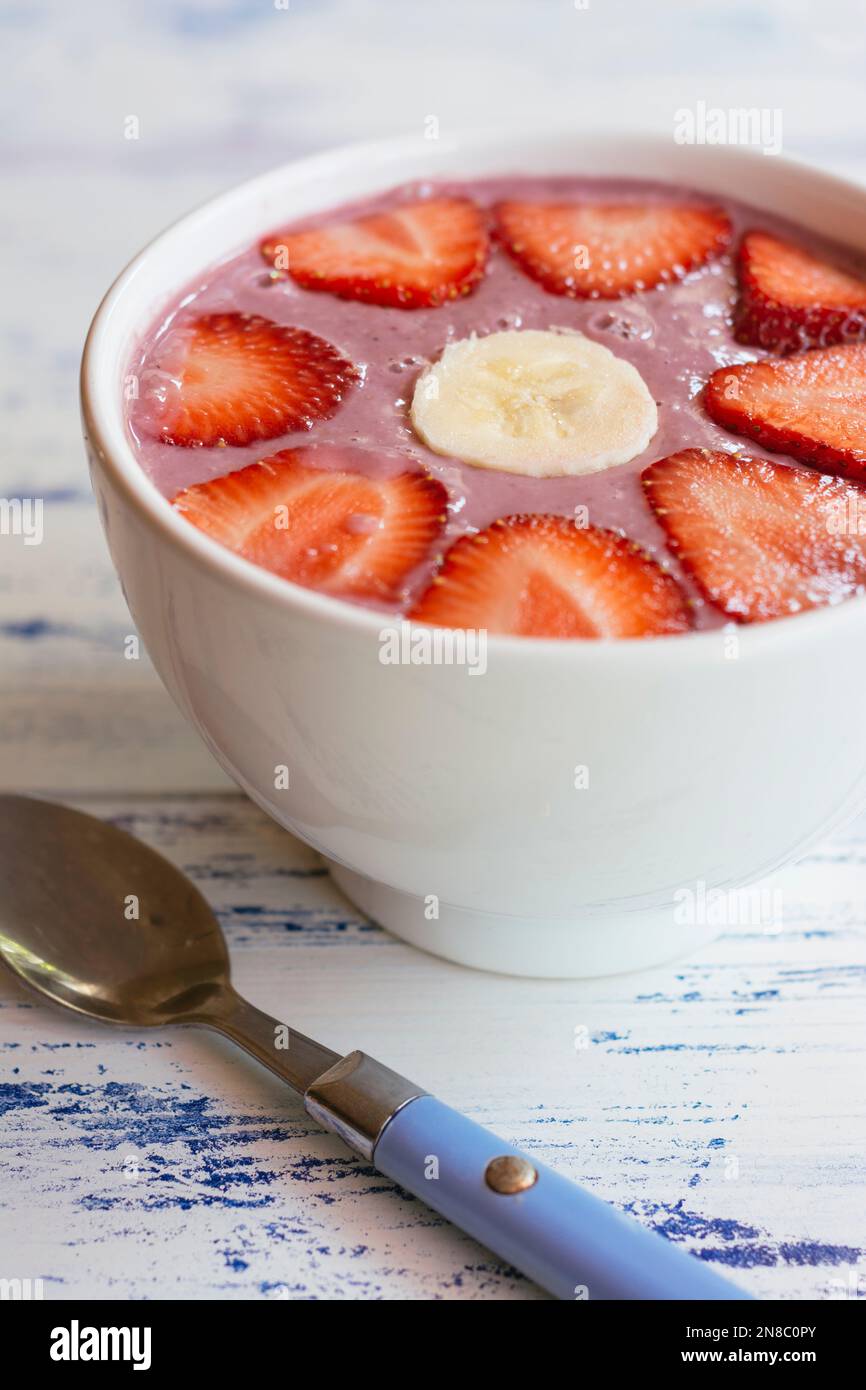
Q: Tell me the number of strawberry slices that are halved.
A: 8